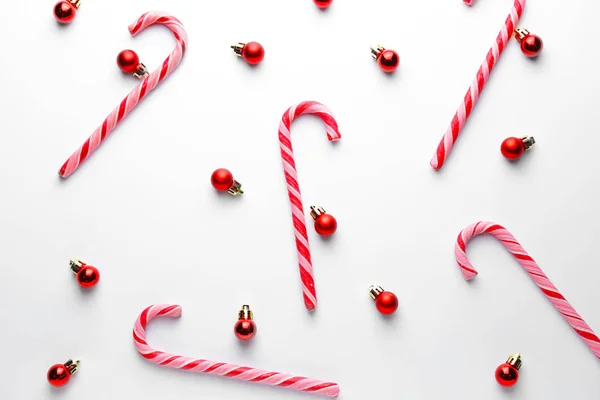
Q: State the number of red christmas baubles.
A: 14